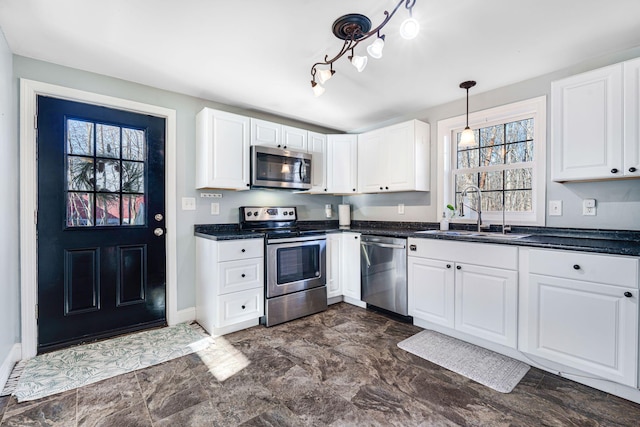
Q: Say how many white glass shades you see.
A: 6